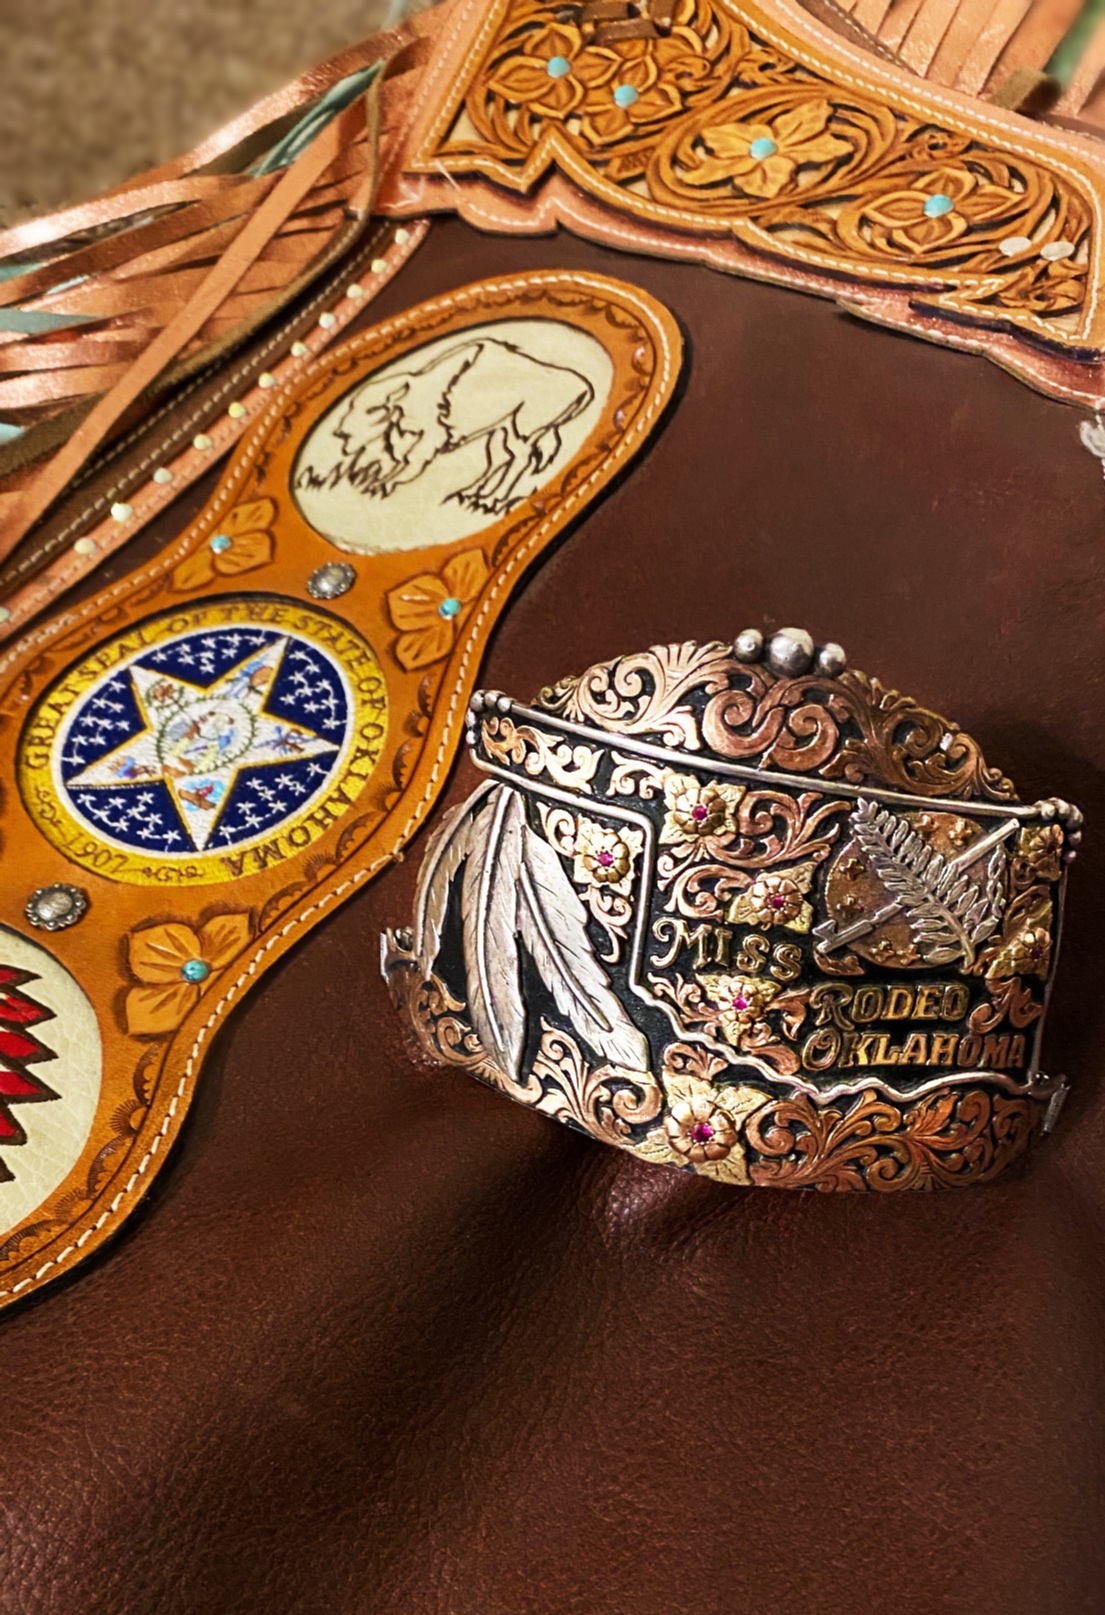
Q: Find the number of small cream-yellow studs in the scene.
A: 12